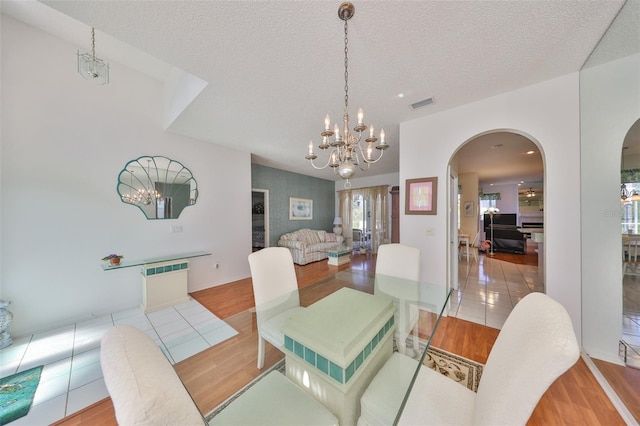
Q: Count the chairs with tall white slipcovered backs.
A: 4